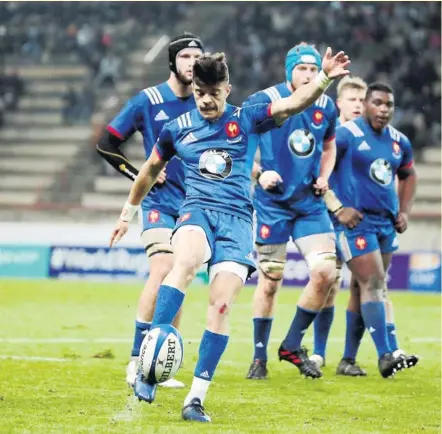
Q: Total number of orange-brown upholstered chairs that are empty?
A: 0